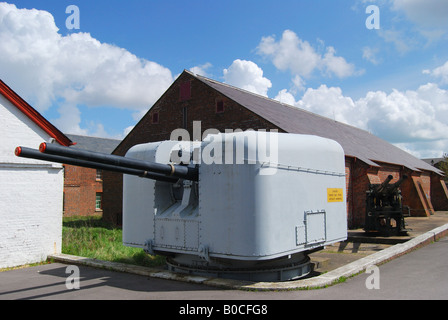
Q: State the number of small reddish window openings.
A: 3